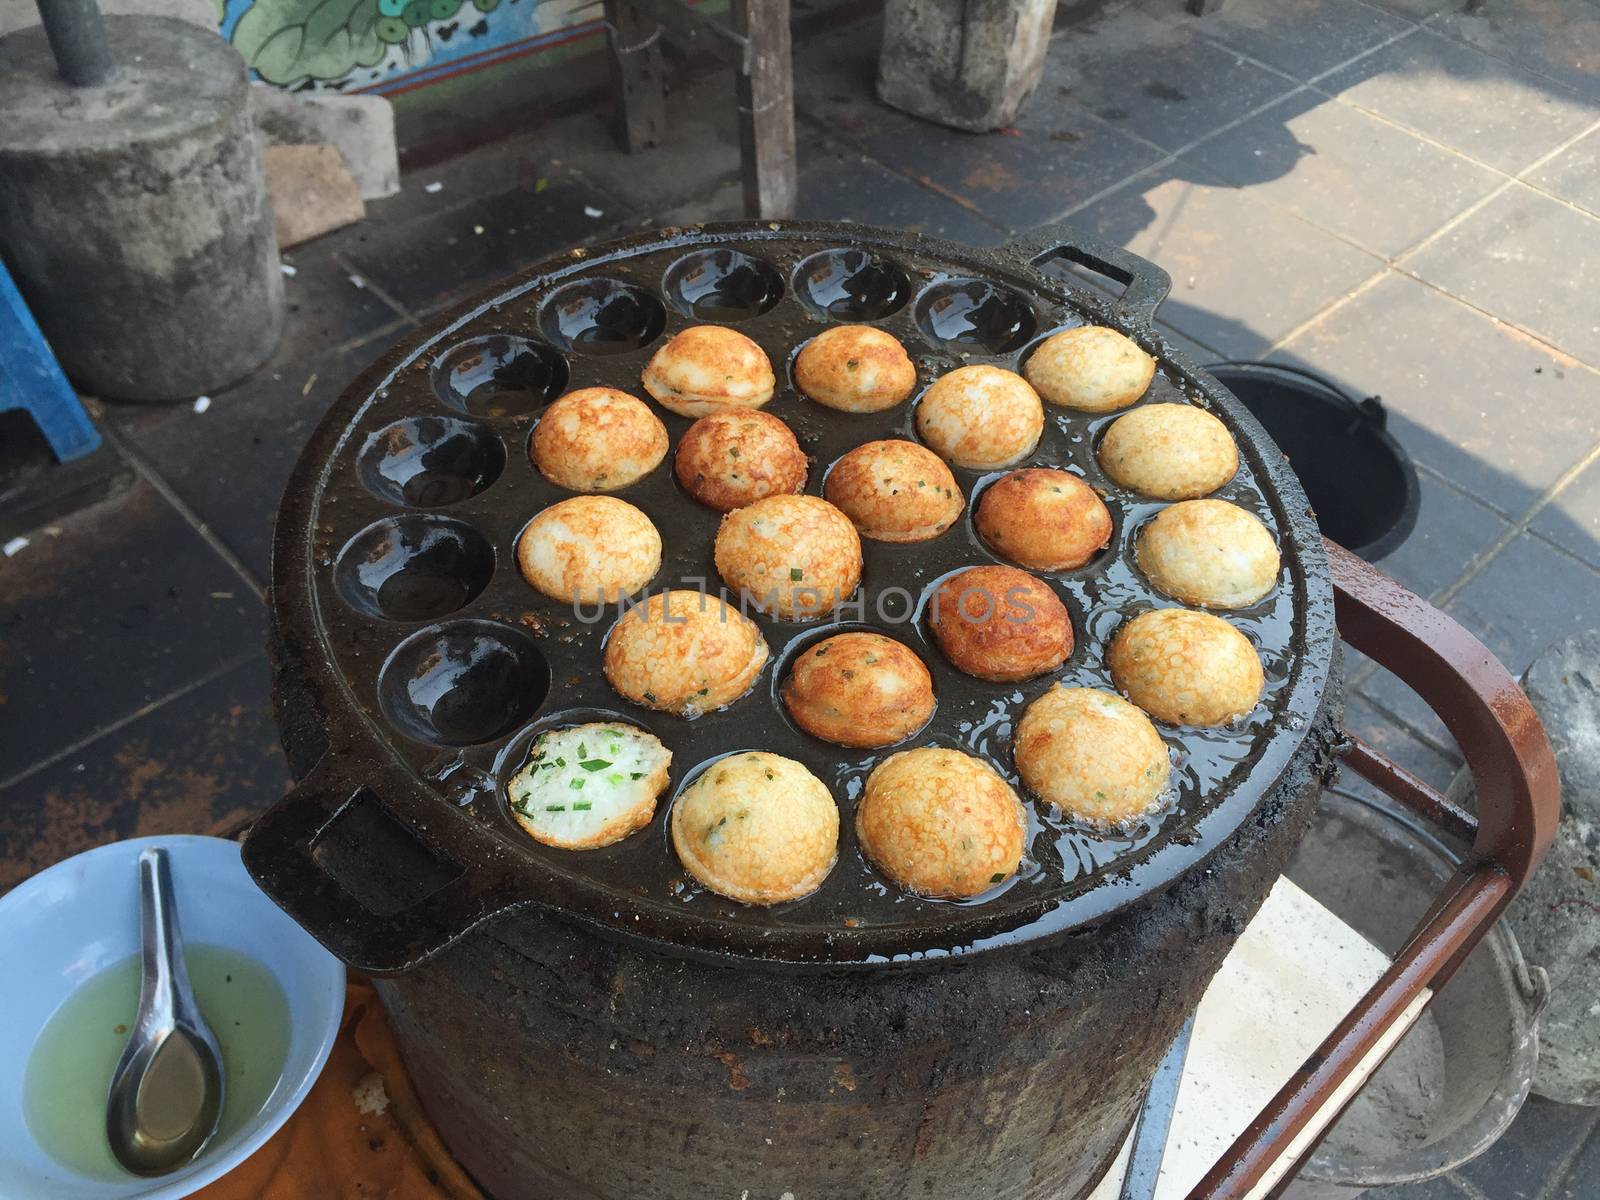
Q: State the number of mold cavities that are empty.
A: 8